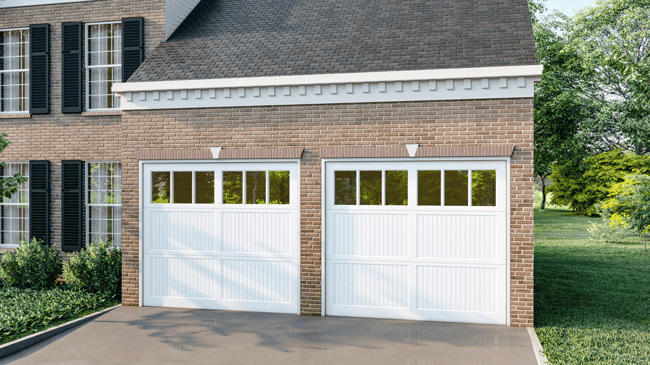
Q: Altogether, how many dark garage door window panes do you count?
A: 12